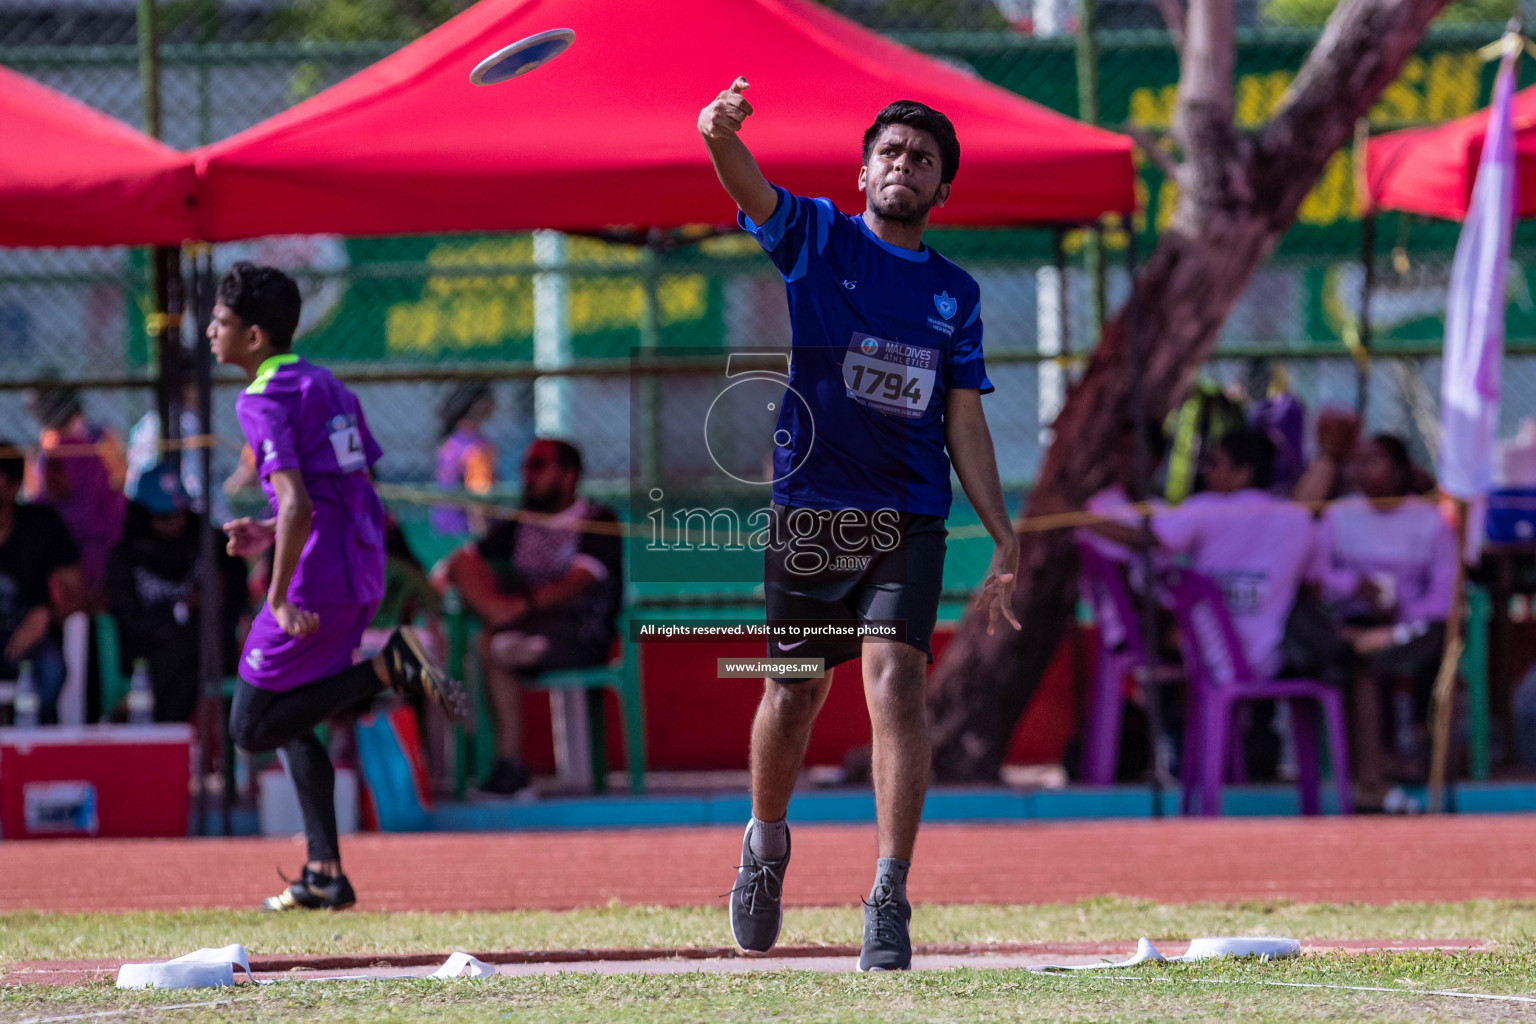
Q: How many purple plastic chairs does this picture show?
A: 2